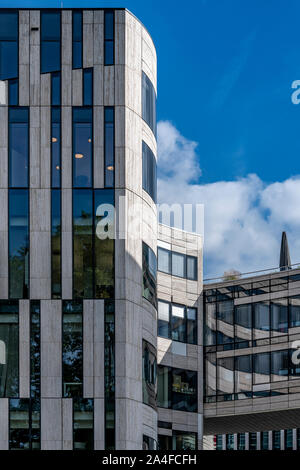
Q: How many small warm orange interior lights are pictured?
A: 5